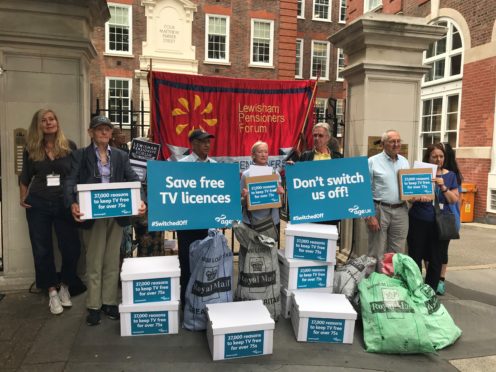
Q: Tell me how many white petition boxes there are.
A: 8